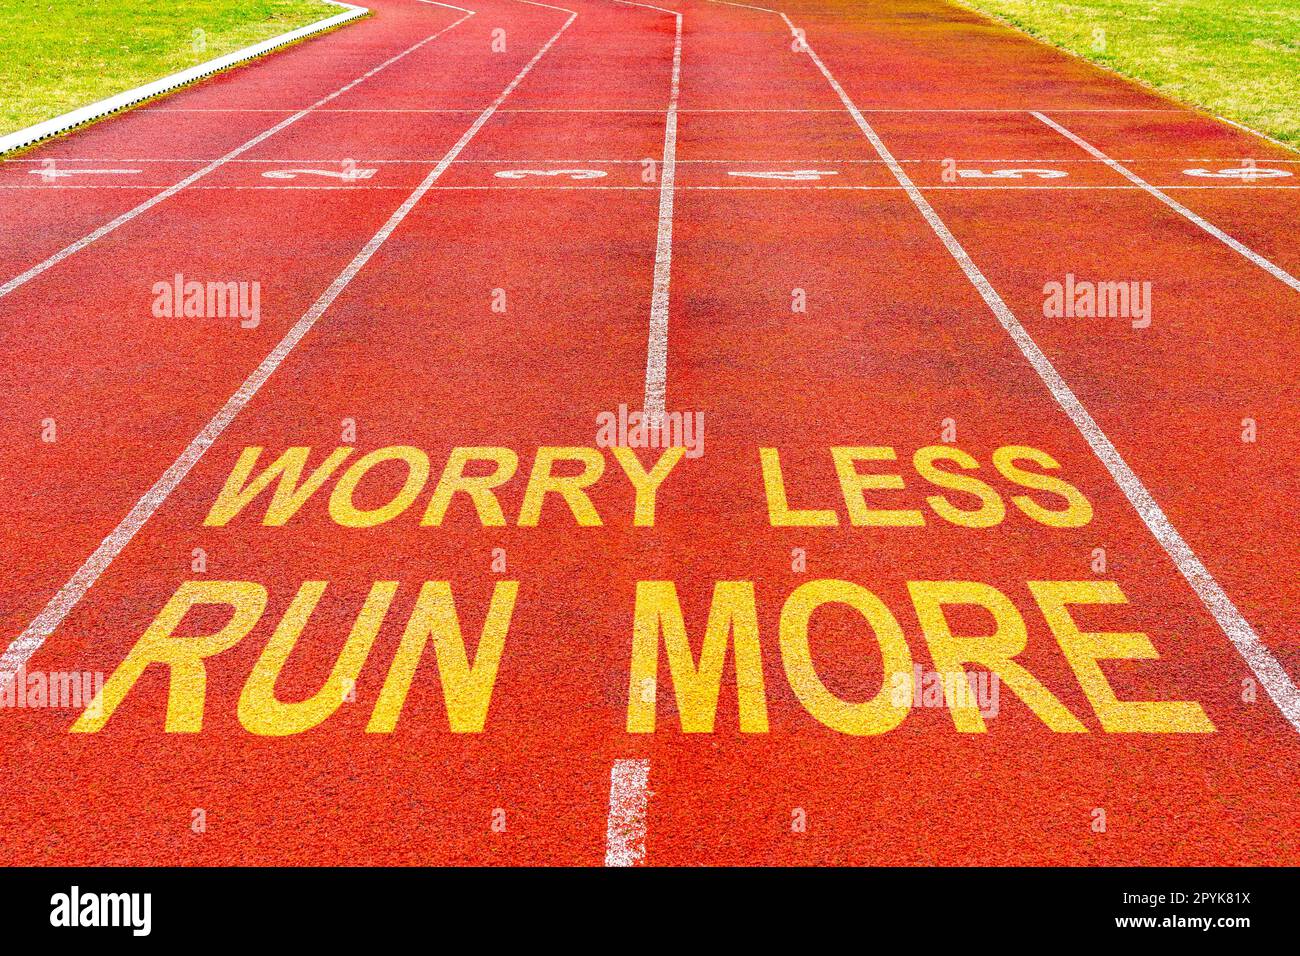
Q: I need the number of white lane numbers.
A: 6